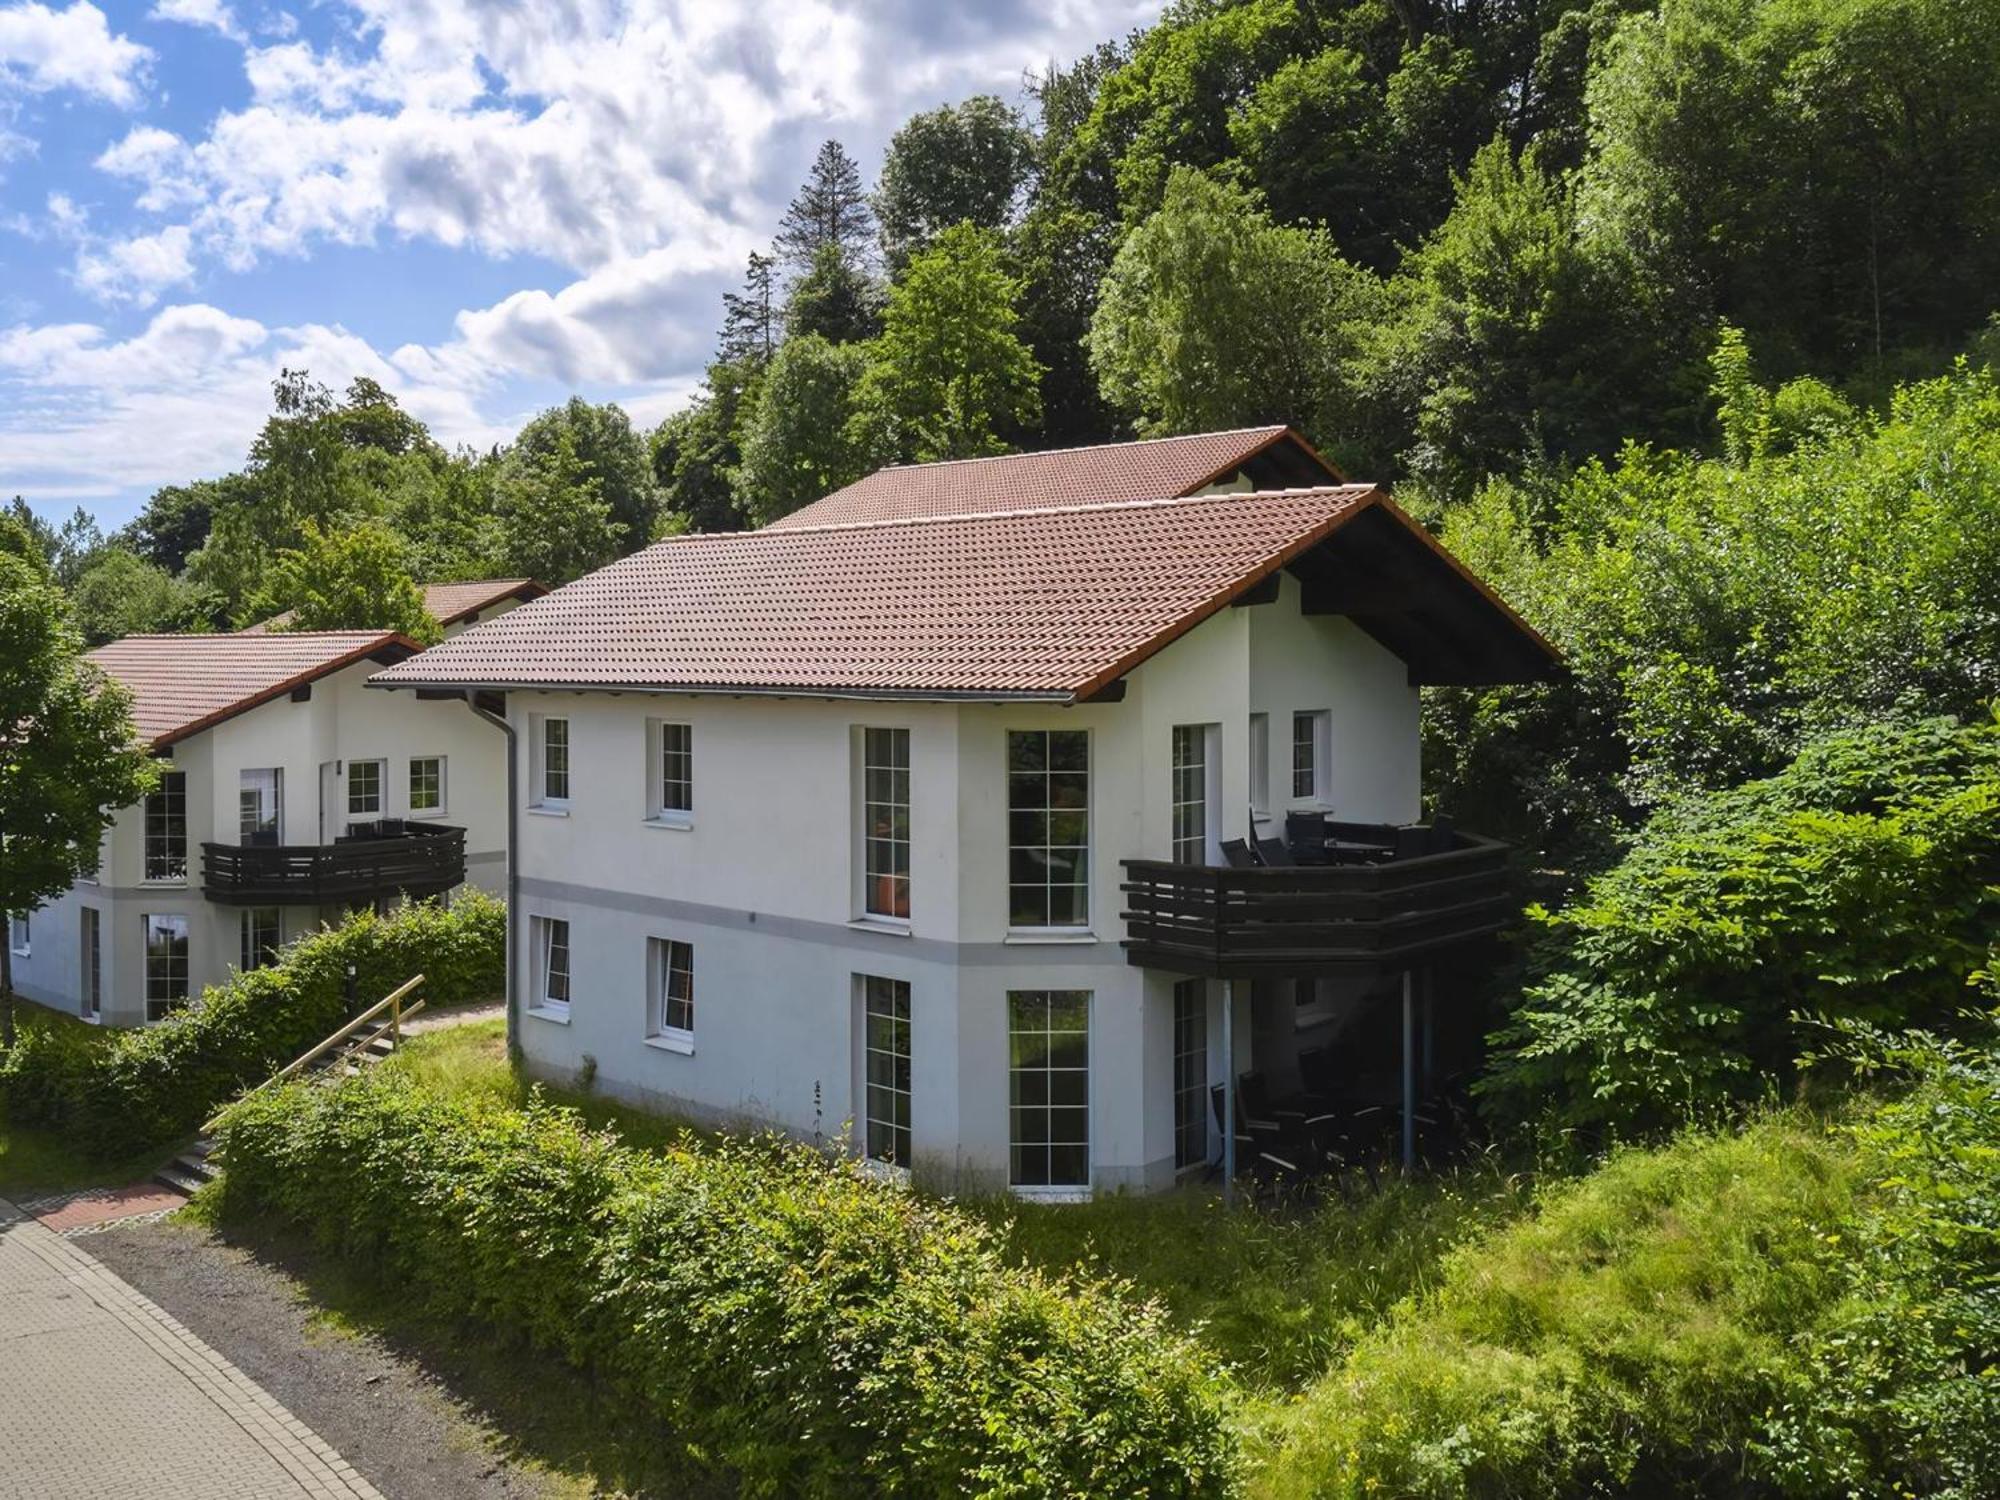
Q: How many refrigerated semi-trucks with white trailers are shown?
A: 0